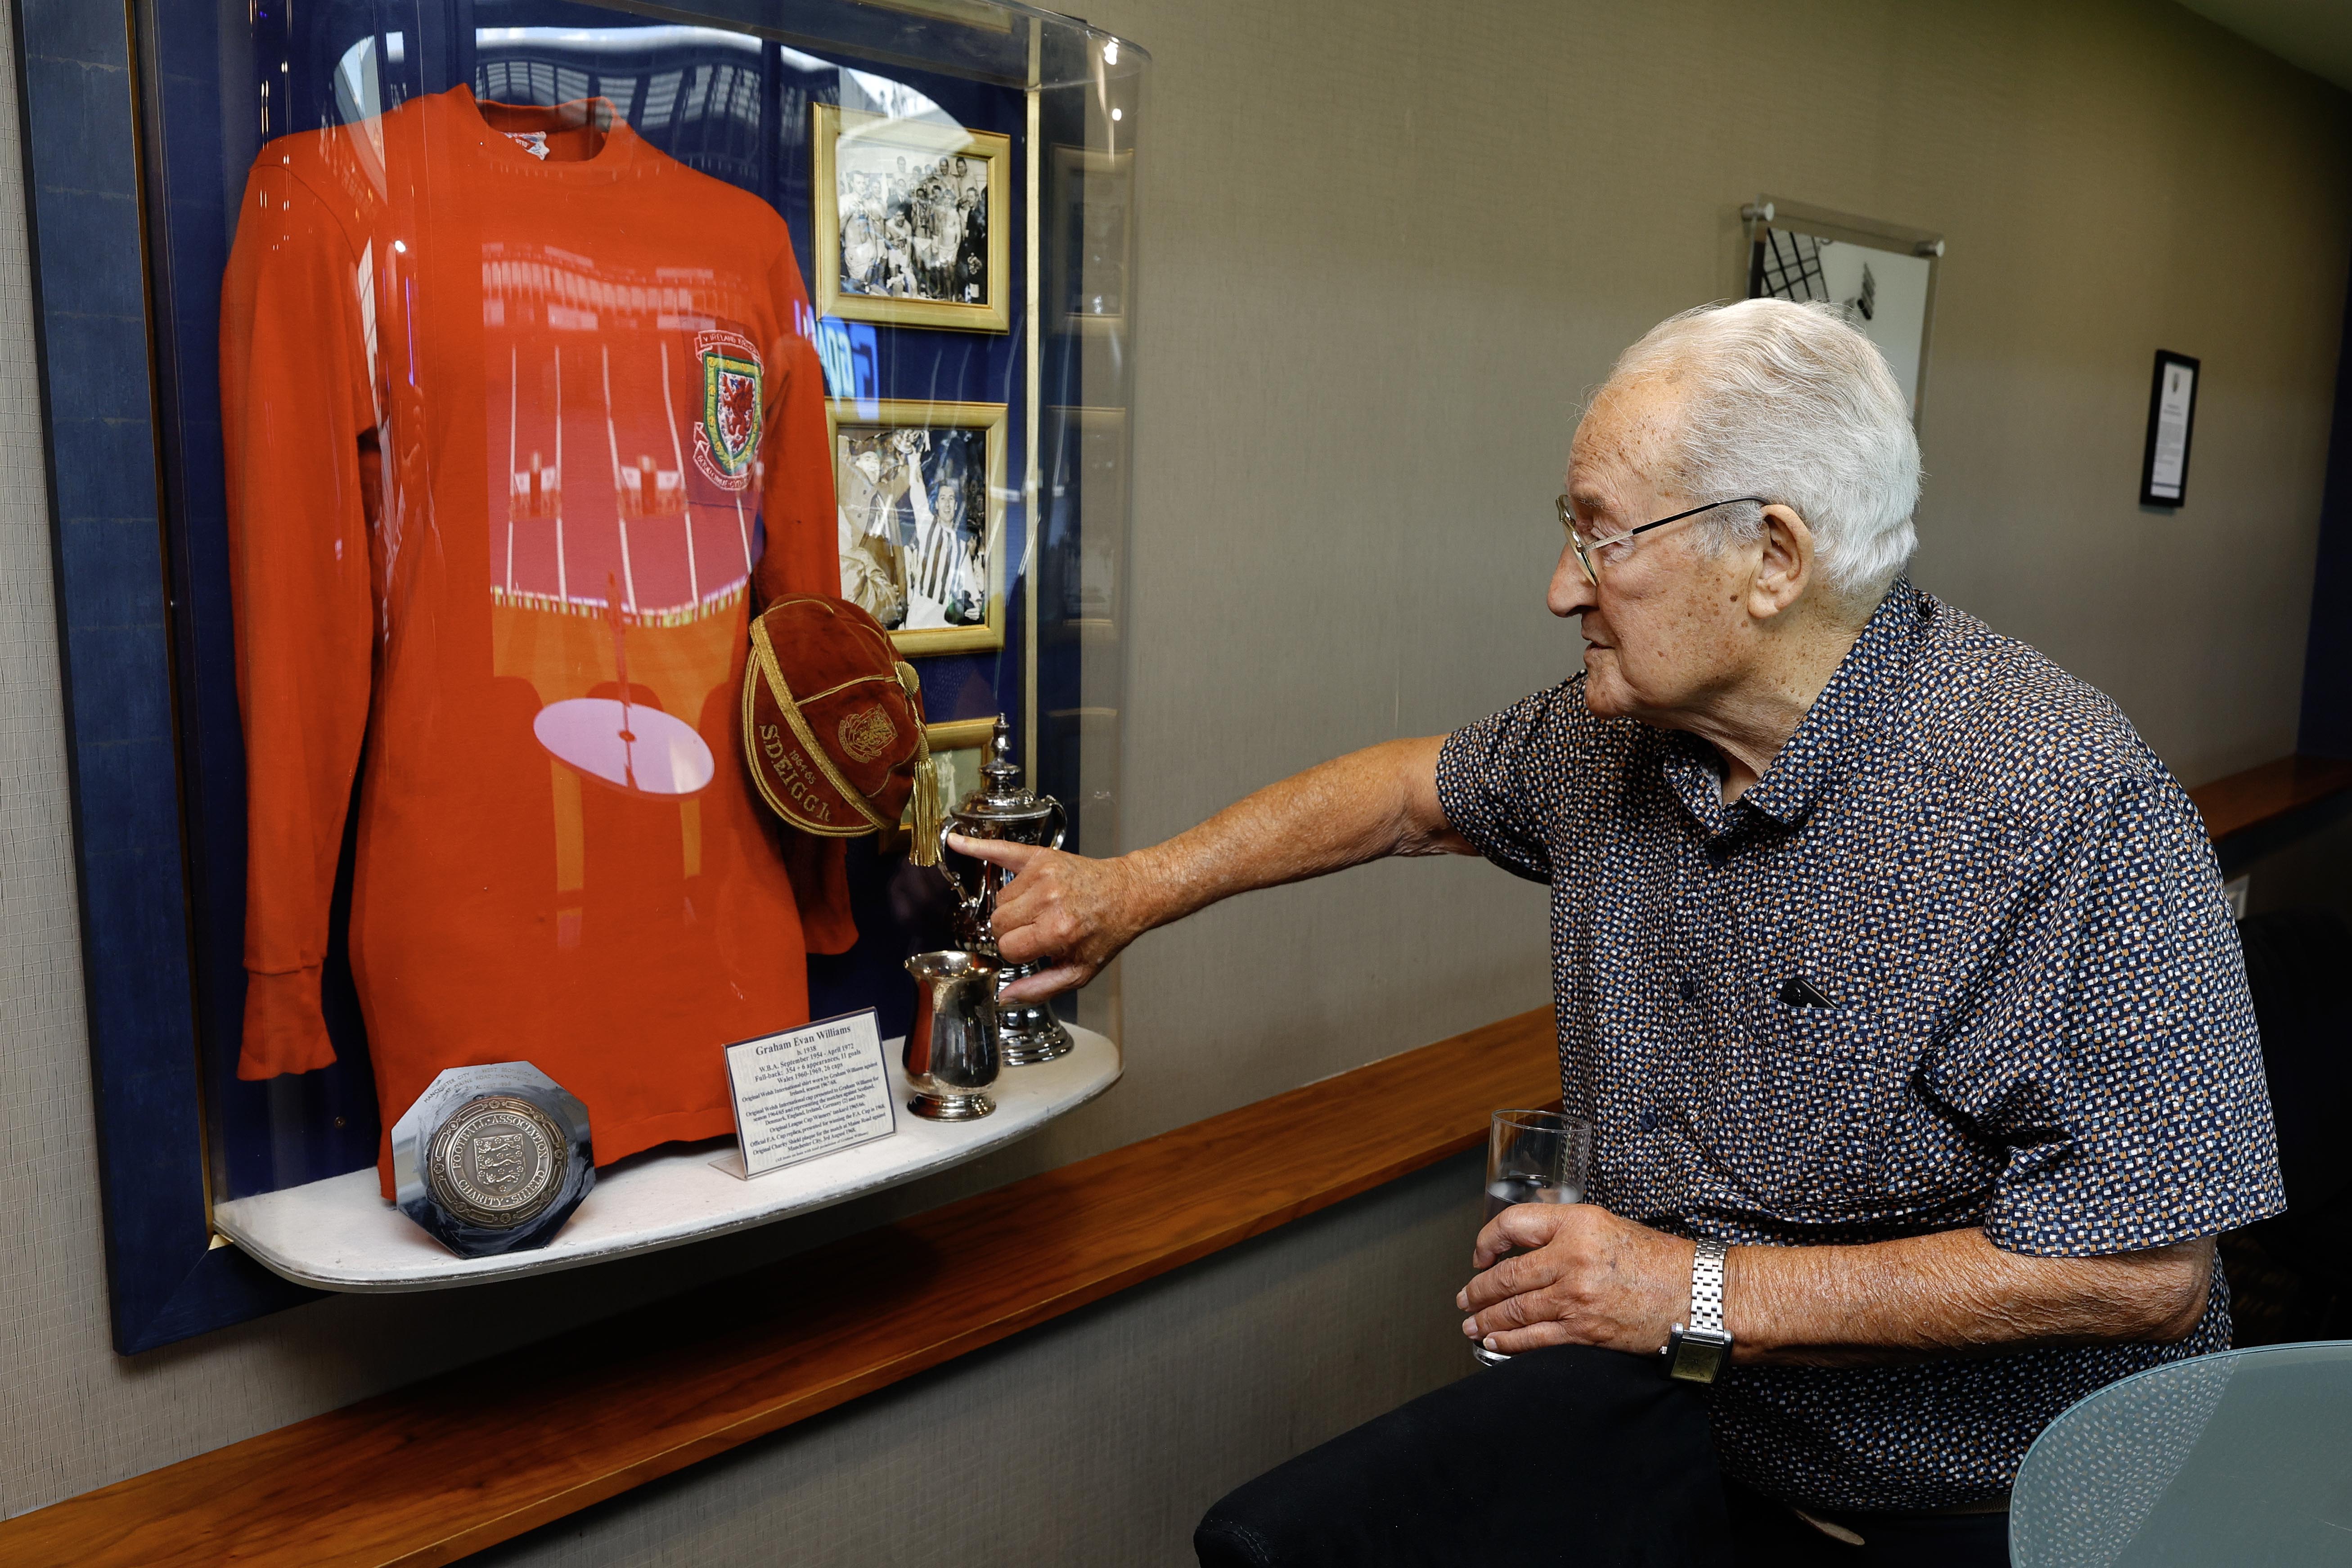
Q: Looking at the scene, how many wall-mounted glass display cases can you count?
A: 1